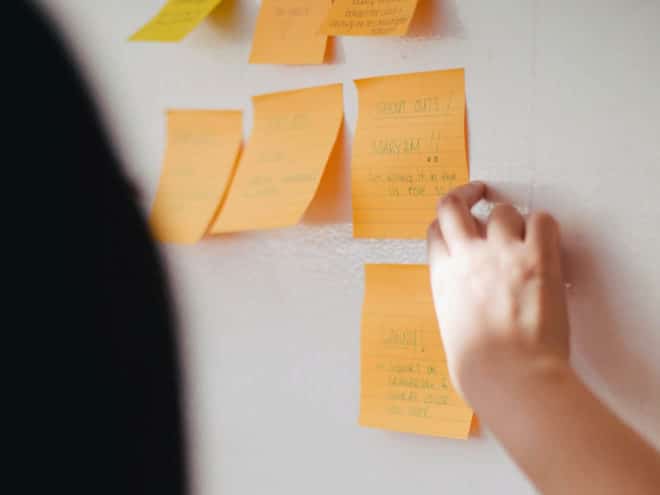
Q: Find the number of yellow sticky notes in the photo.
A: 1